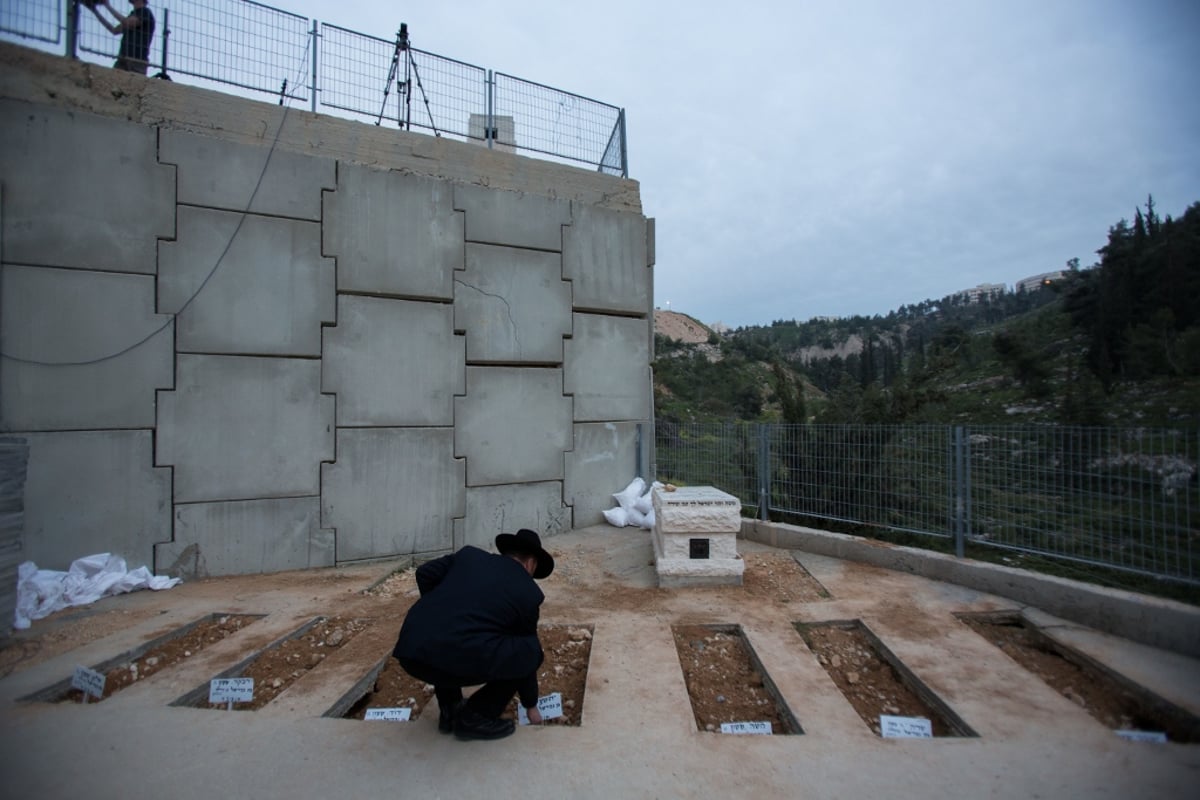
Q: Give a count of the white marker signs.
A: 7